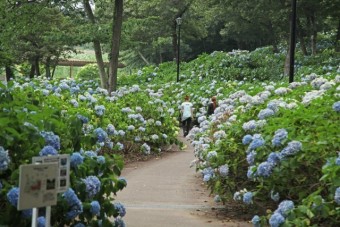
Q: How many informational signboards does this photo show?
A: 2